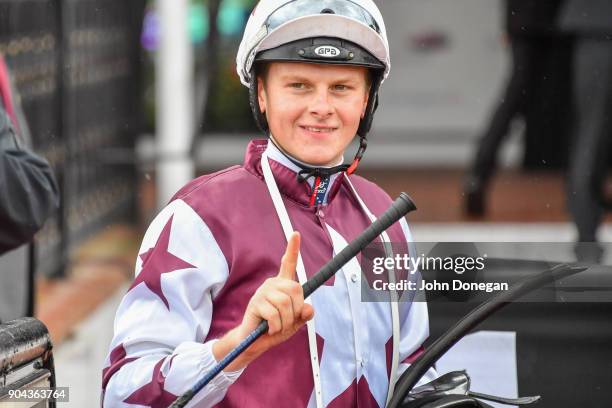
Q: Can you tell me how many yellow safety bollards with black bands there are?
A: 0